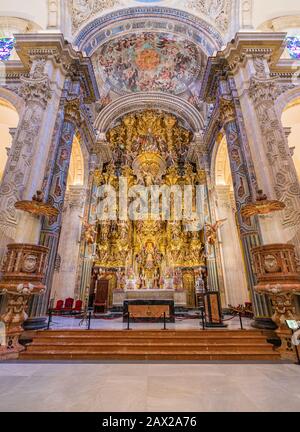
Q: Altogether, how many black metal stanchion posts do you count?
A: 6